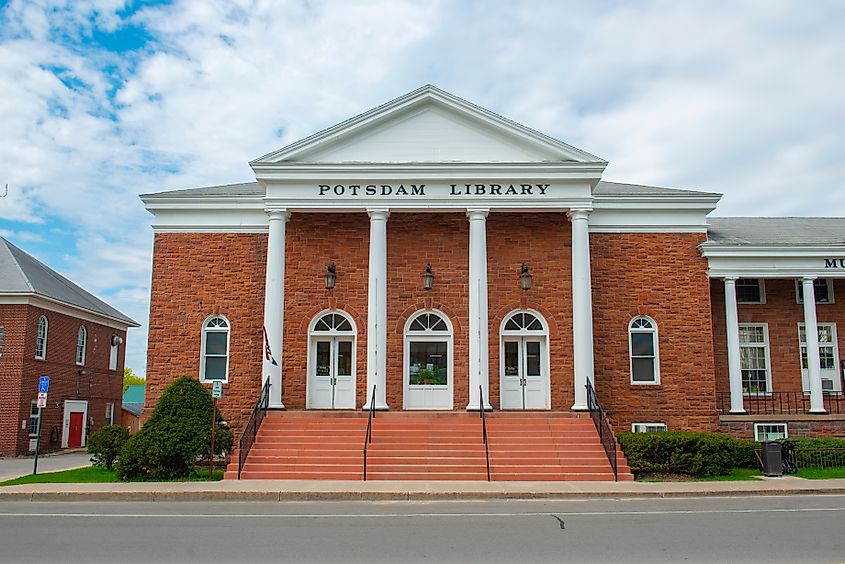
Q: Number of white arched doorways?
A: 3